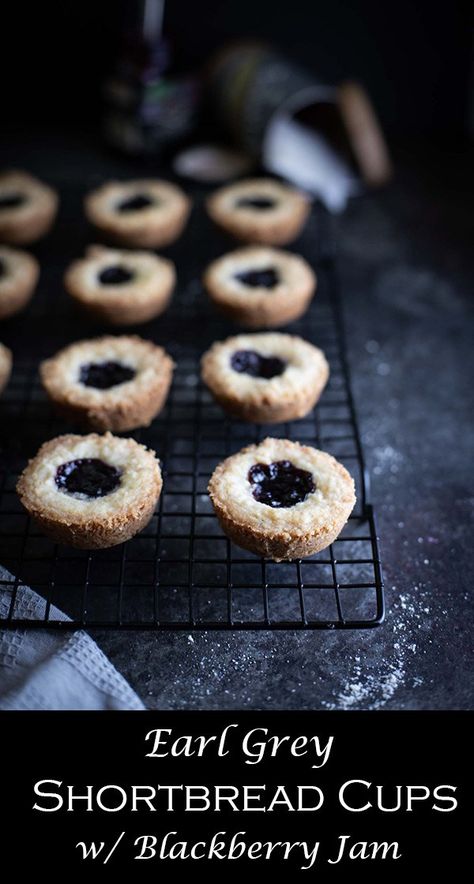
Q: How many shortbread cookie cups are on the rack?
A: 11